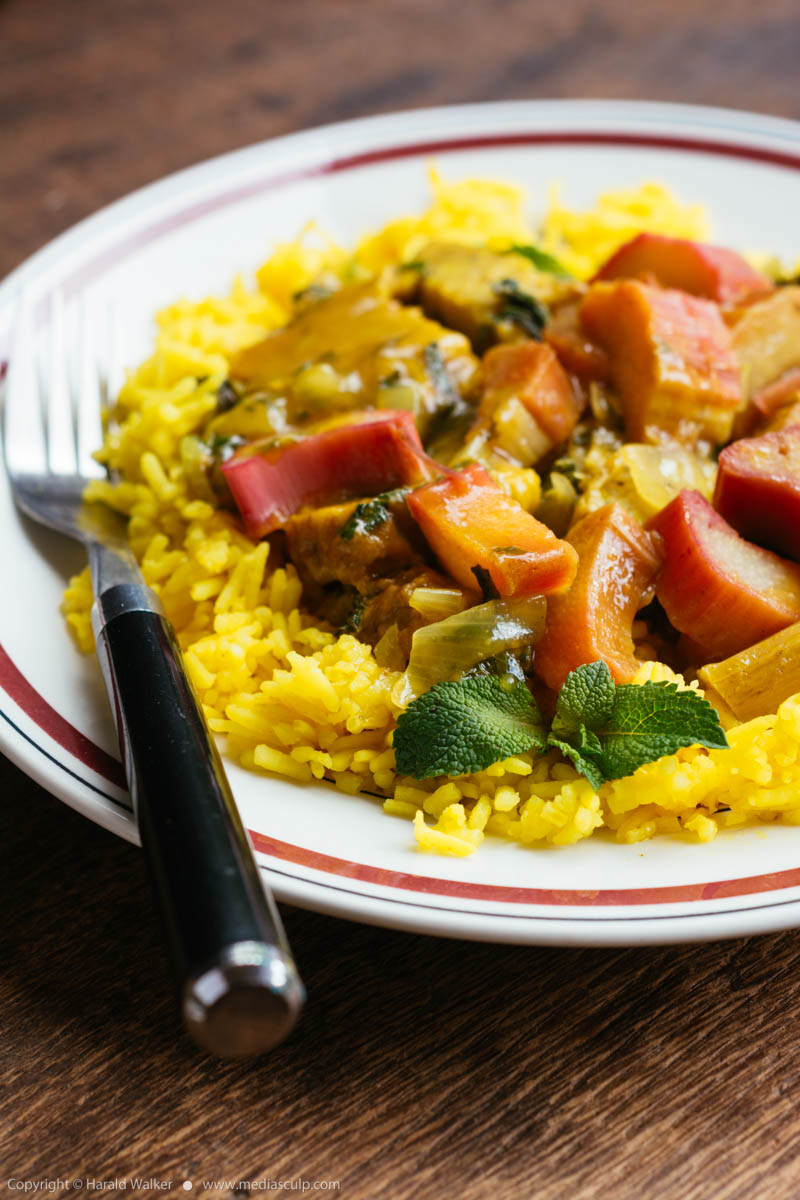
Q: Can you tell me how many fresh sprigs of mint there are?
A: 1